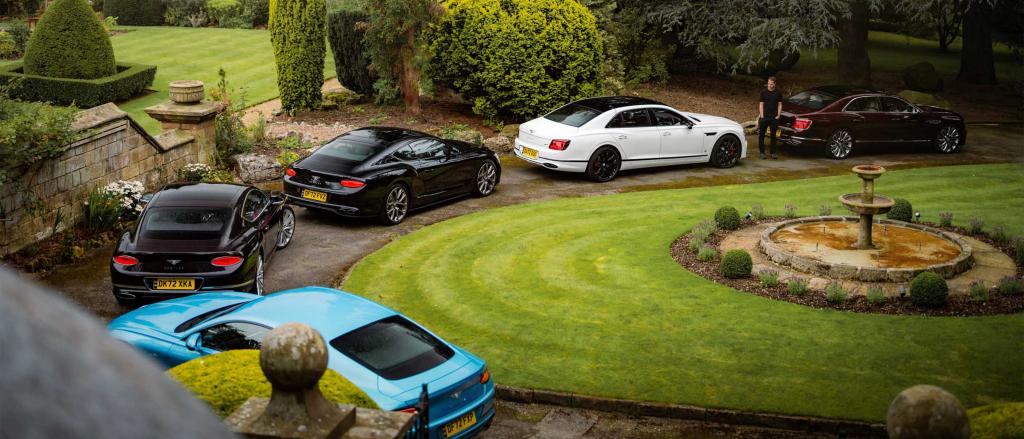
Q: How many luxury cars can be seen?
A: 5